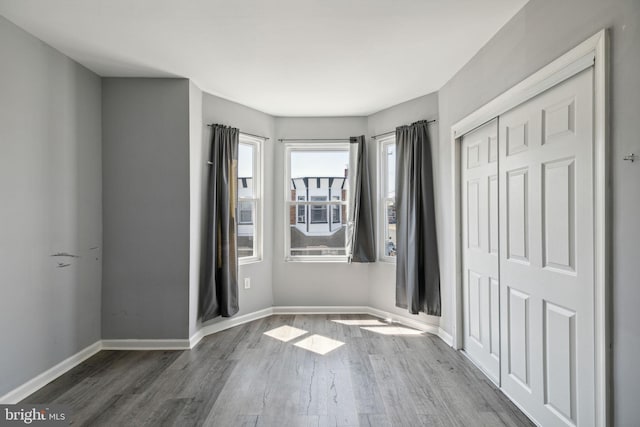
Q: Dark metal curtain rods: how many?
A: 3